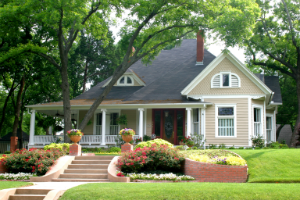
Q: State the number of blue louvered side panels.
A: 0